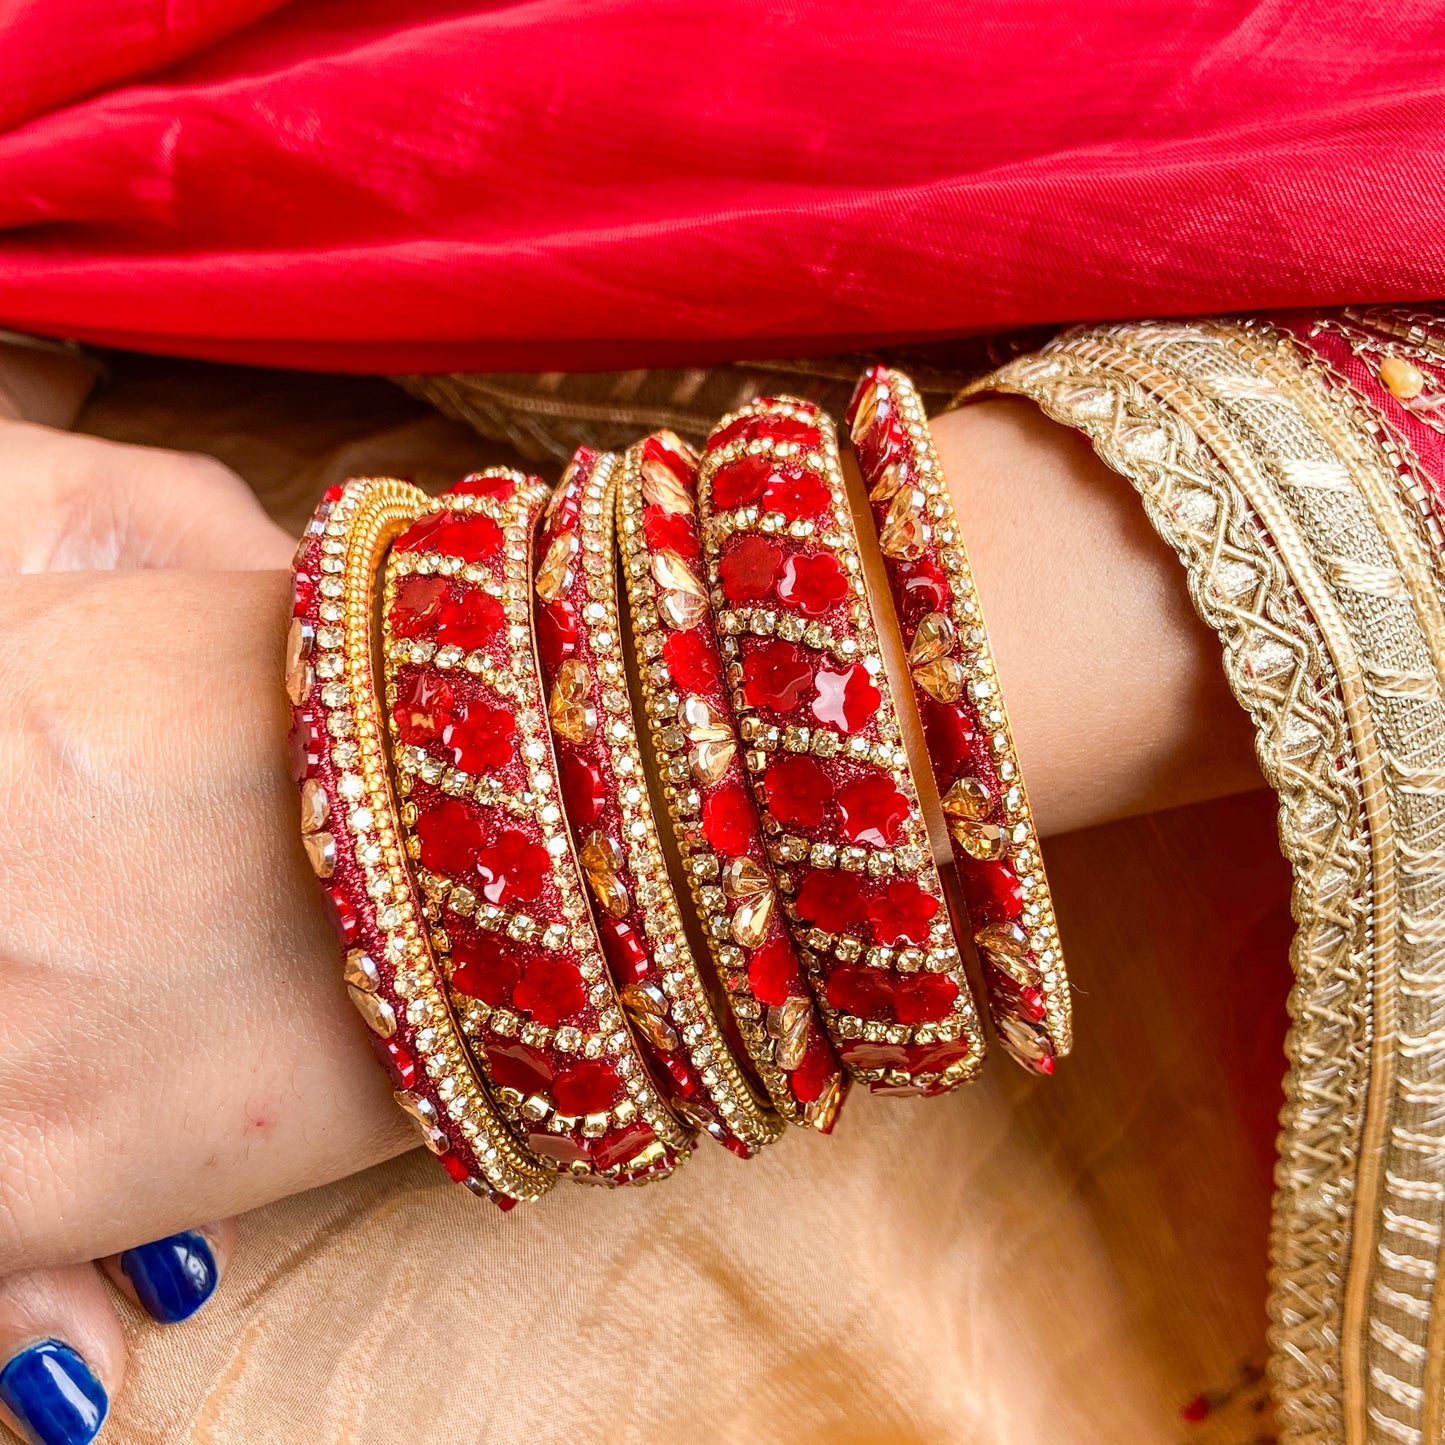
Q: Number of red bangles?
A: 6